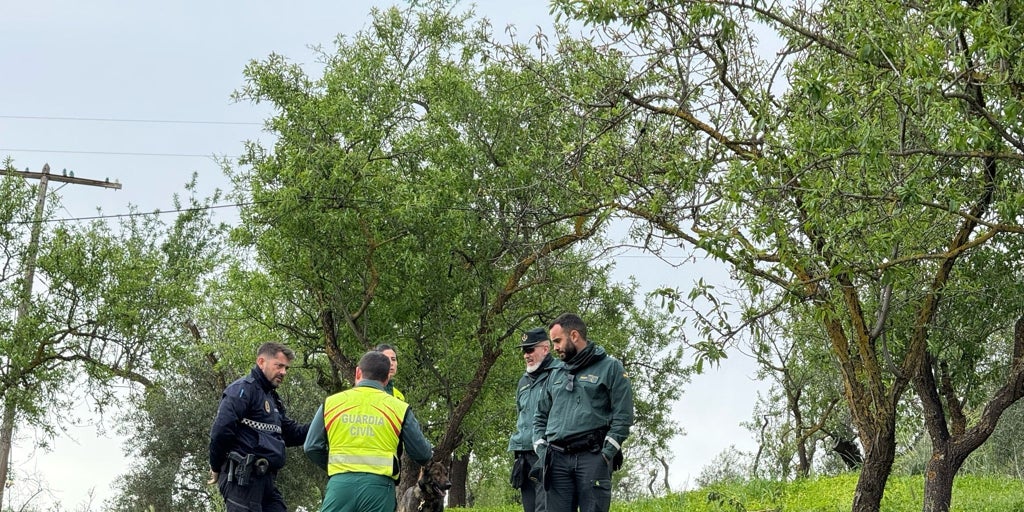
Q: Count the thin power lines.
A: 3